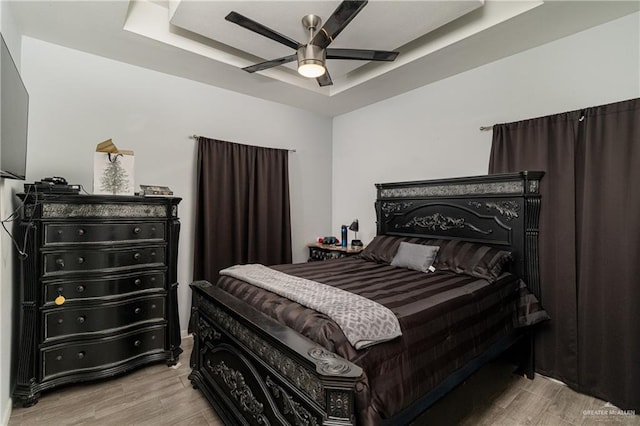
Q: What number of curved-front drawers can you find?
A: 5